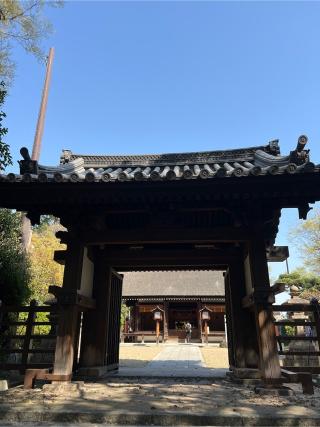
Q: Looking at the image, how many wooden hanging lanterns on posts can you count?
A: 2